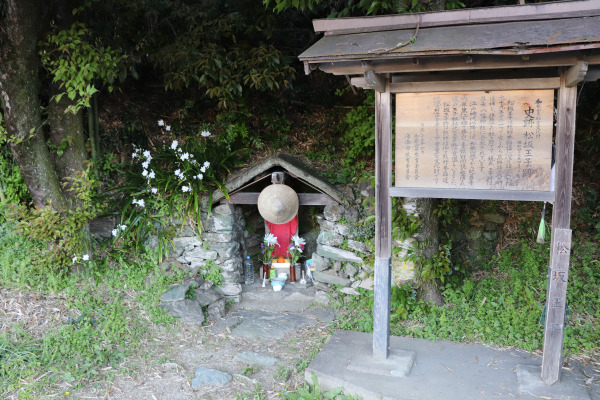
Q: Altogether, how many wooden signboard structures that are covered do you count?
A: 1